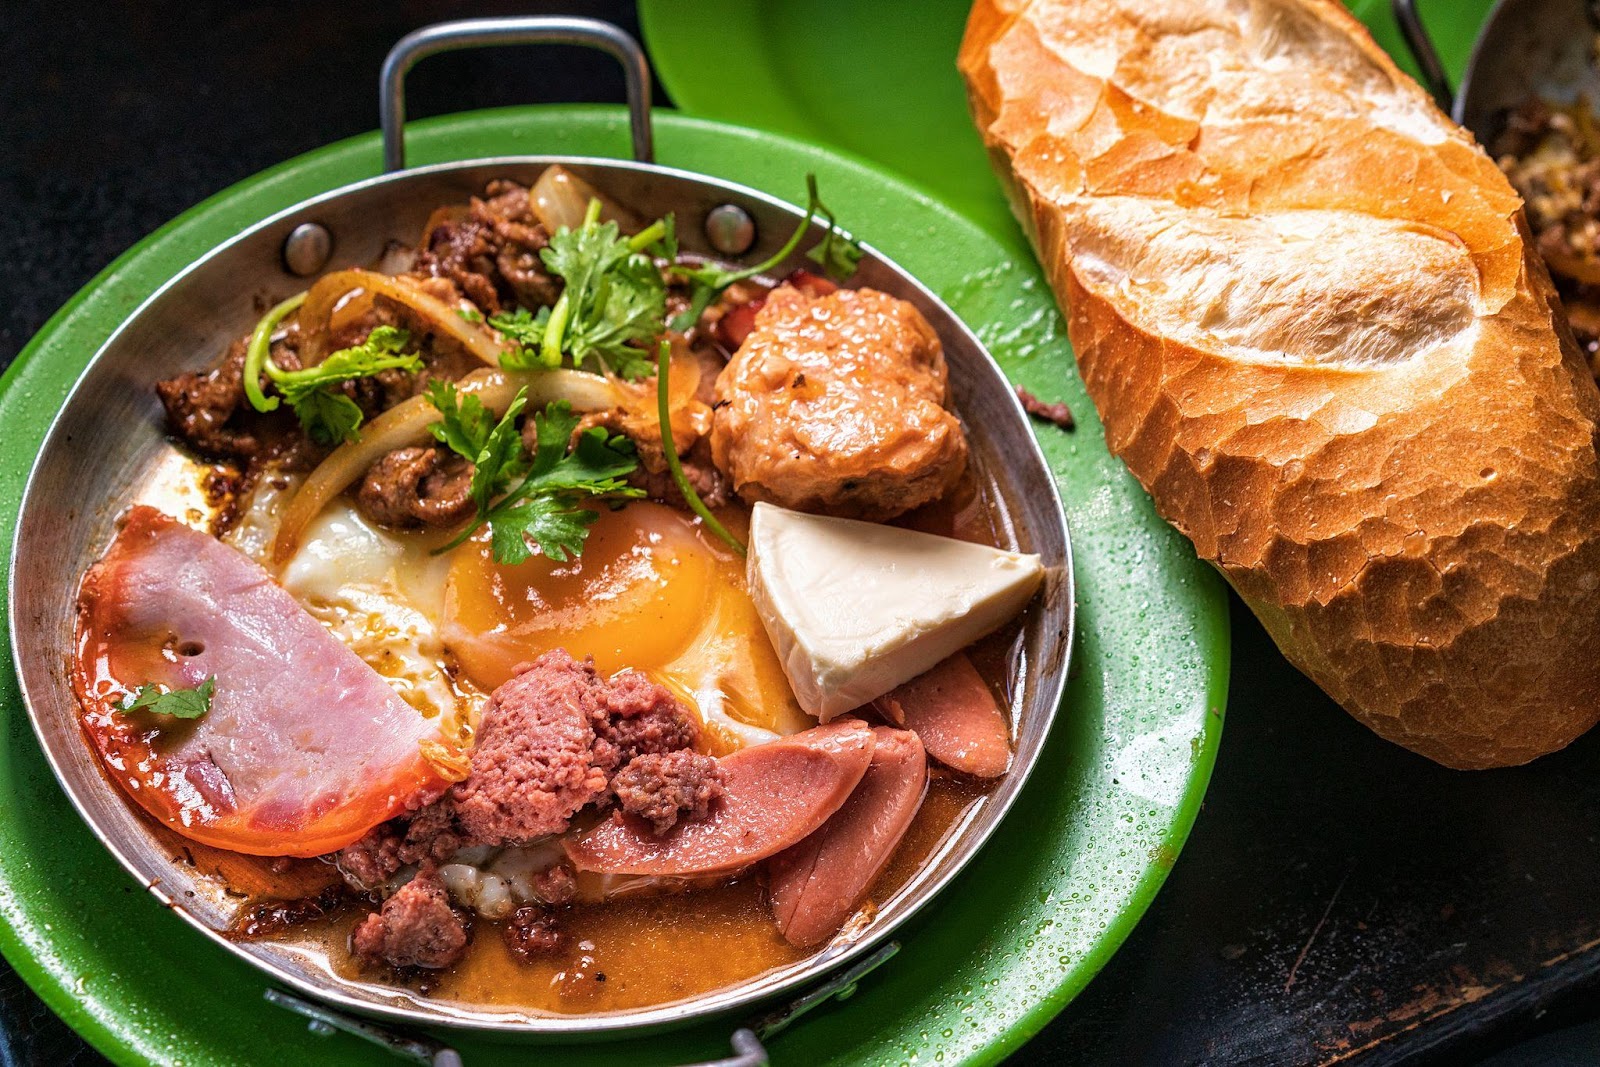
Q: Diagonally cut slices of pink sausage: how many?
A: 3